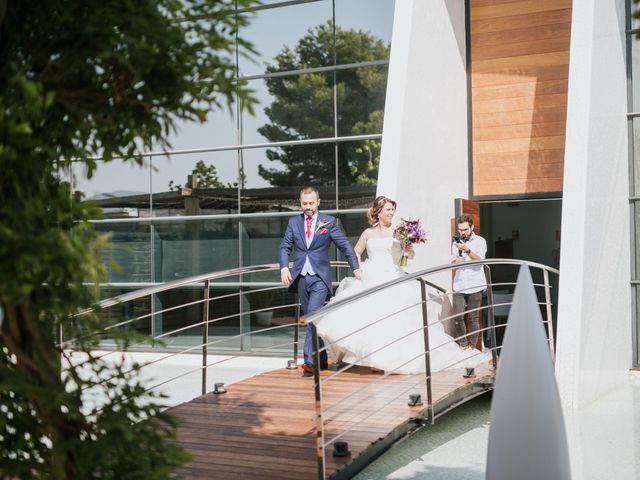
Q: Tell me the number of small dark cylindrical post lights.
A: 5